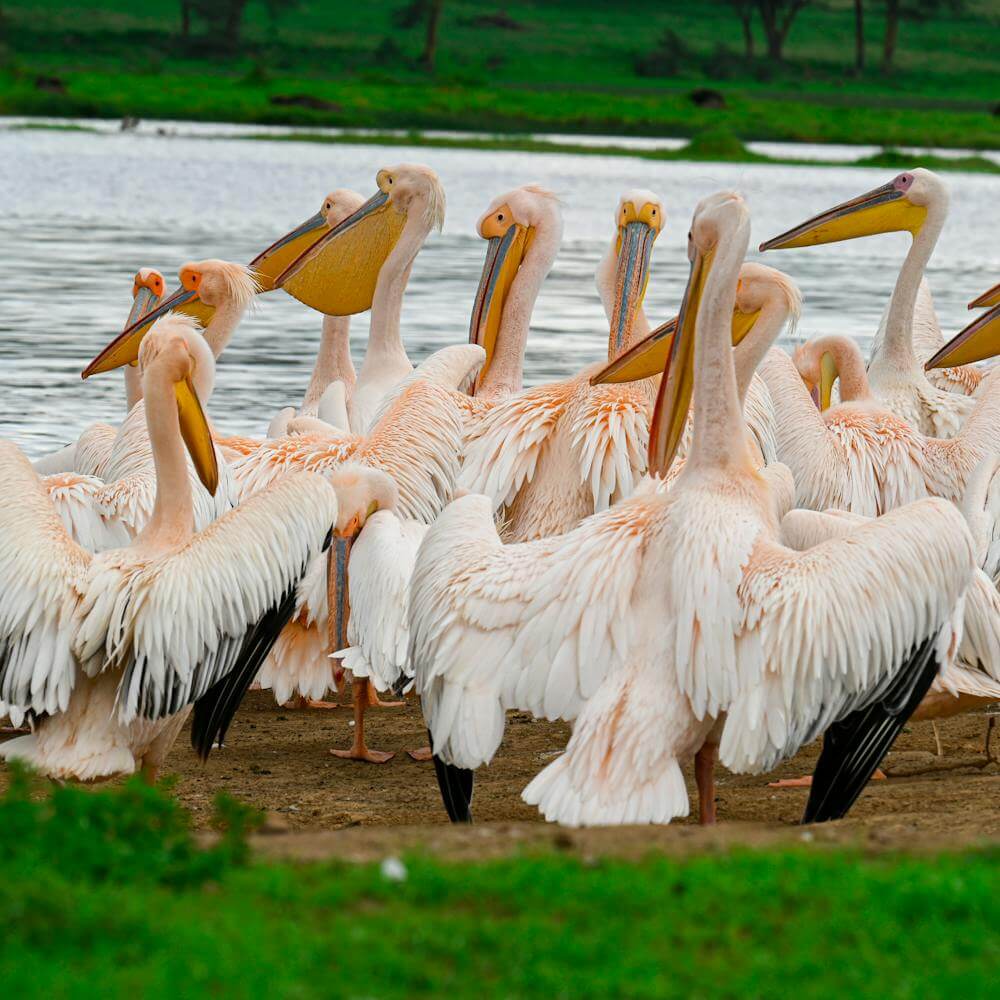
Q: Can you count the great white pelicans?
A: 14